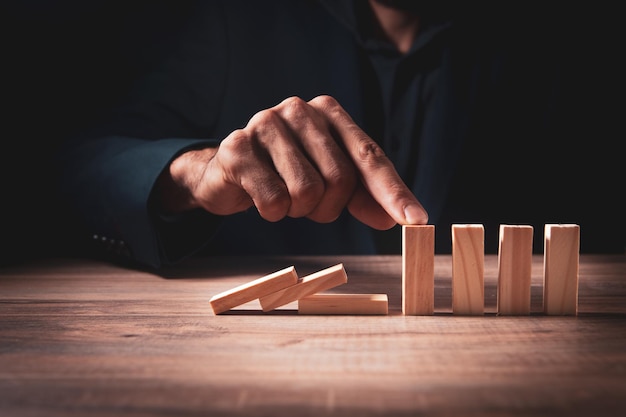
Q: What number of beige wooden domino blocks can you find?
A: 7